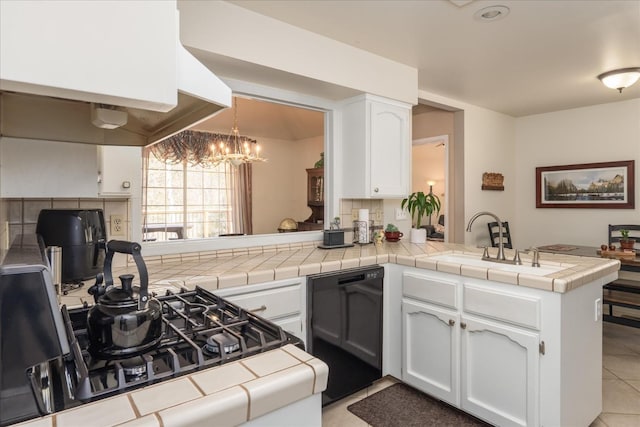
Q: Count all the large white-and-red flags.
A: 0